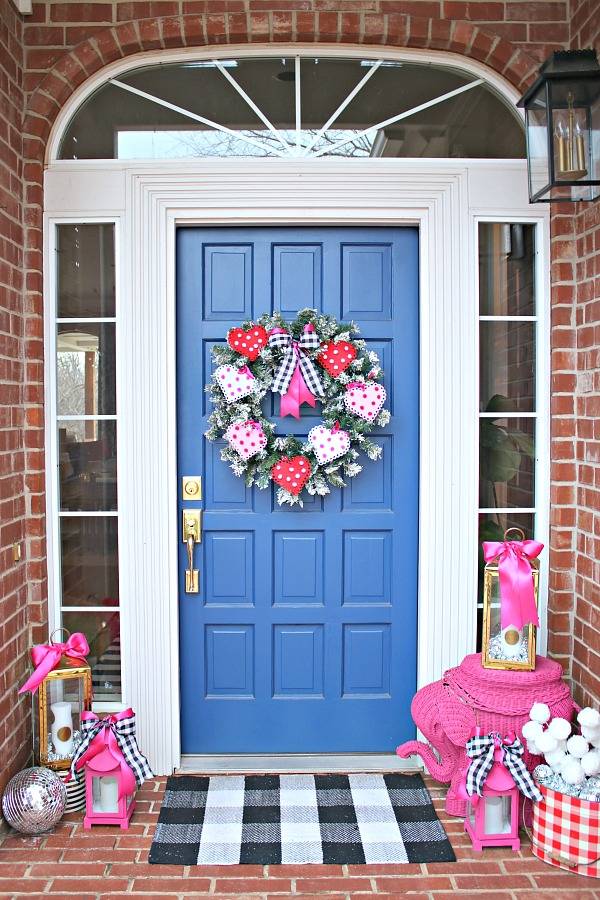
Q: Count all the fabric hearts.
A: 7